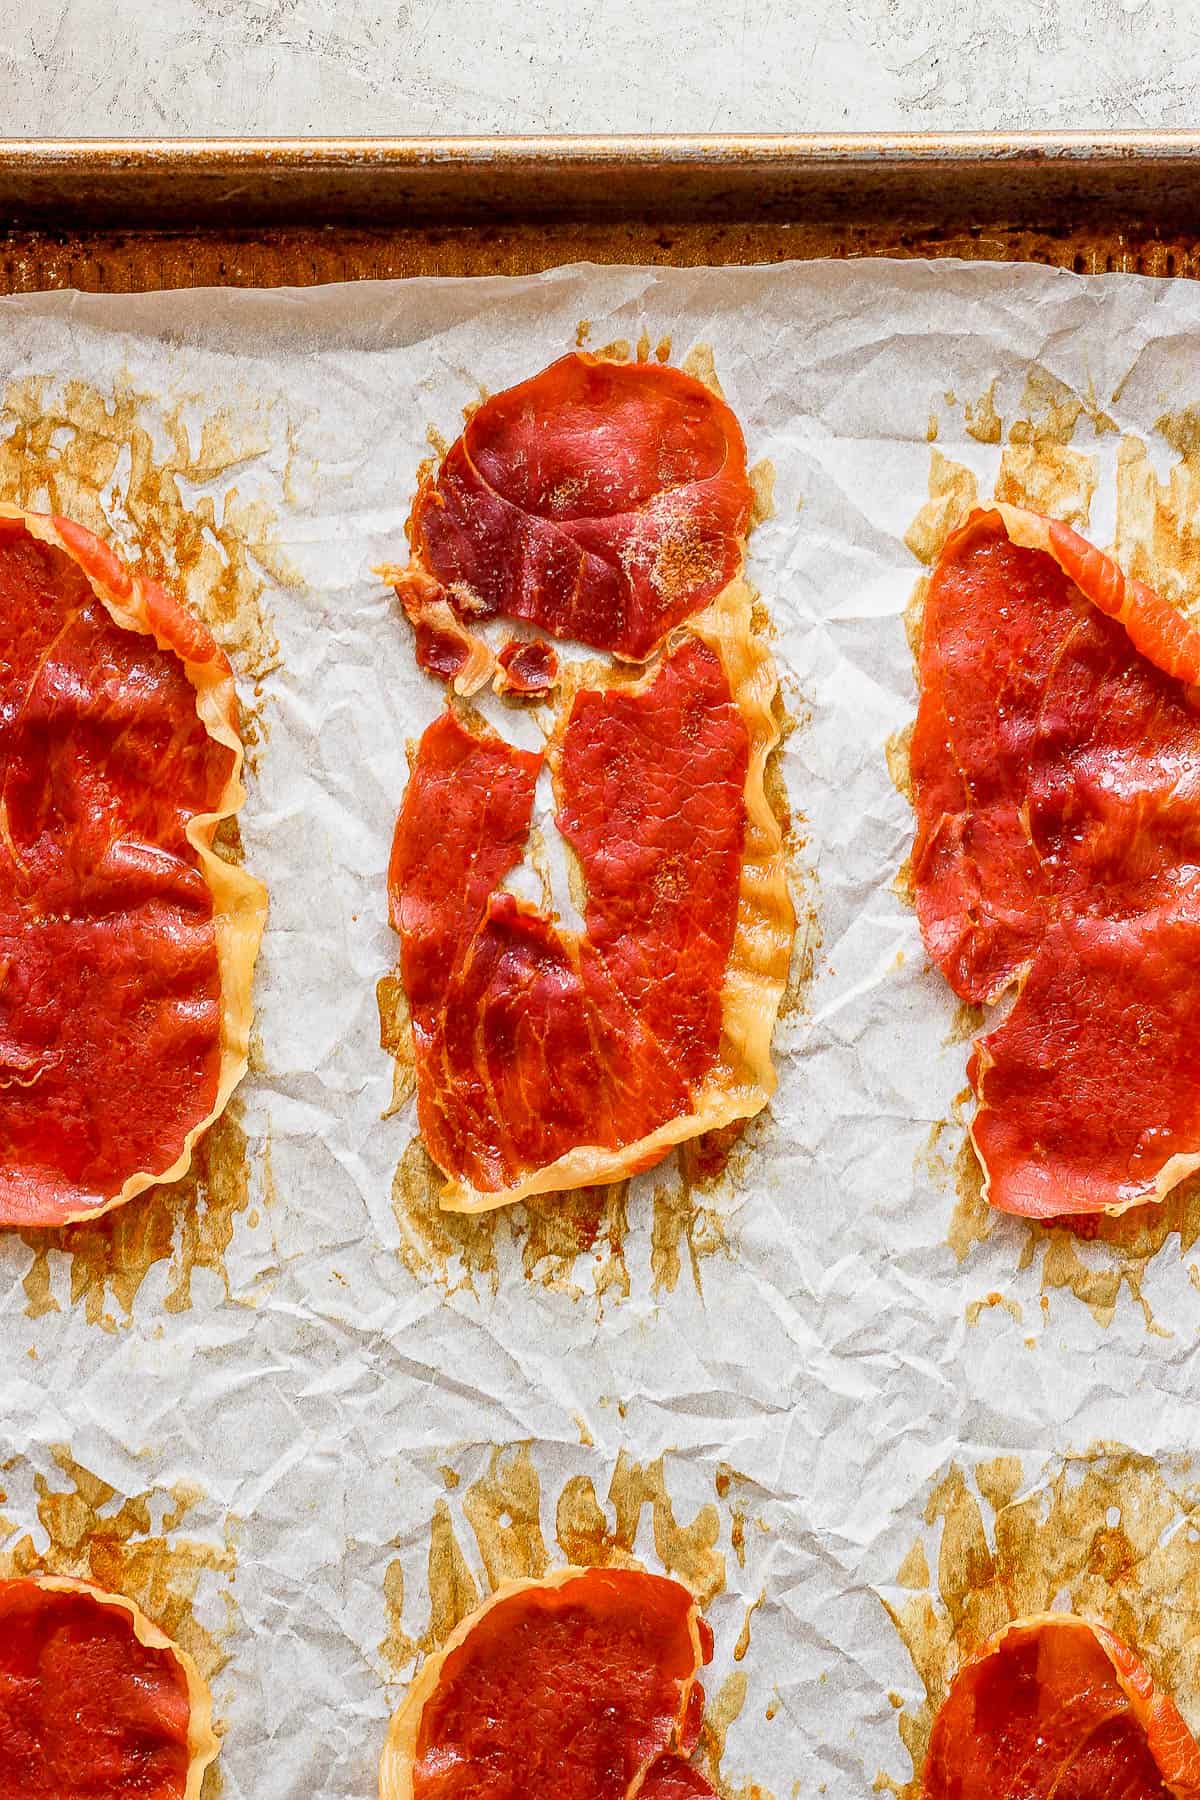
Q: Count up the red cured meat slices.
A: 6